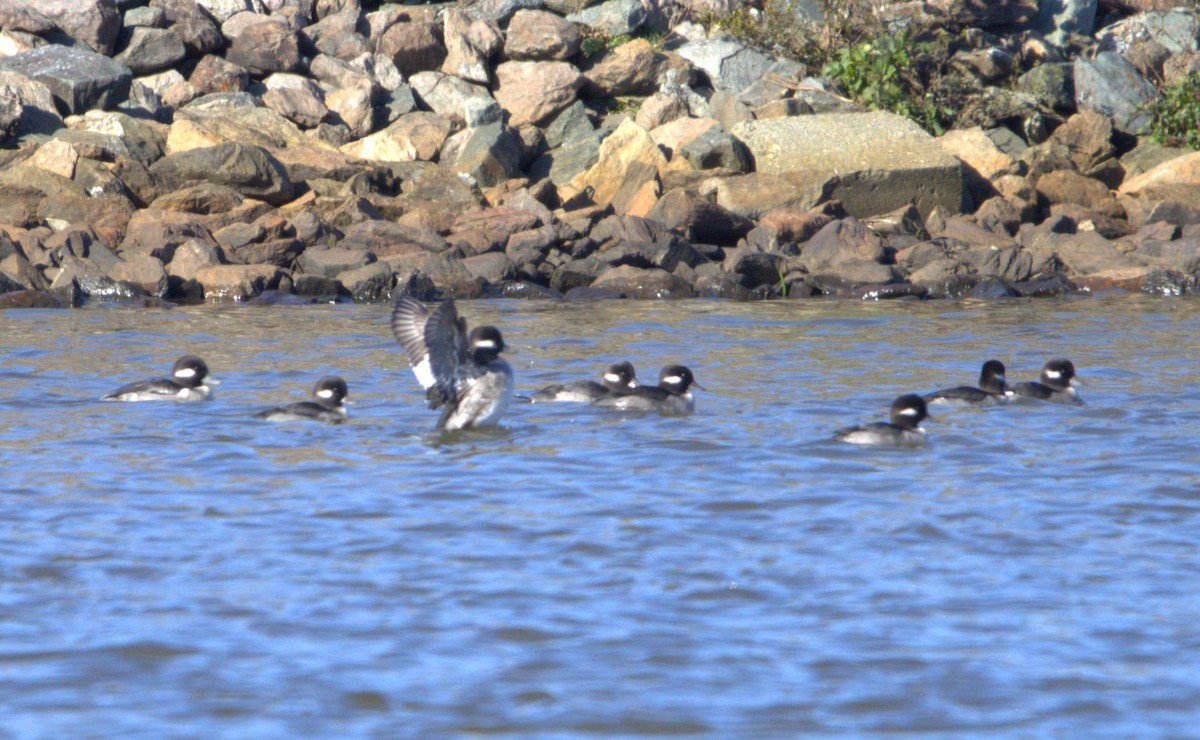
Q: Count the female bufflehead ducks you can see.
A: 8